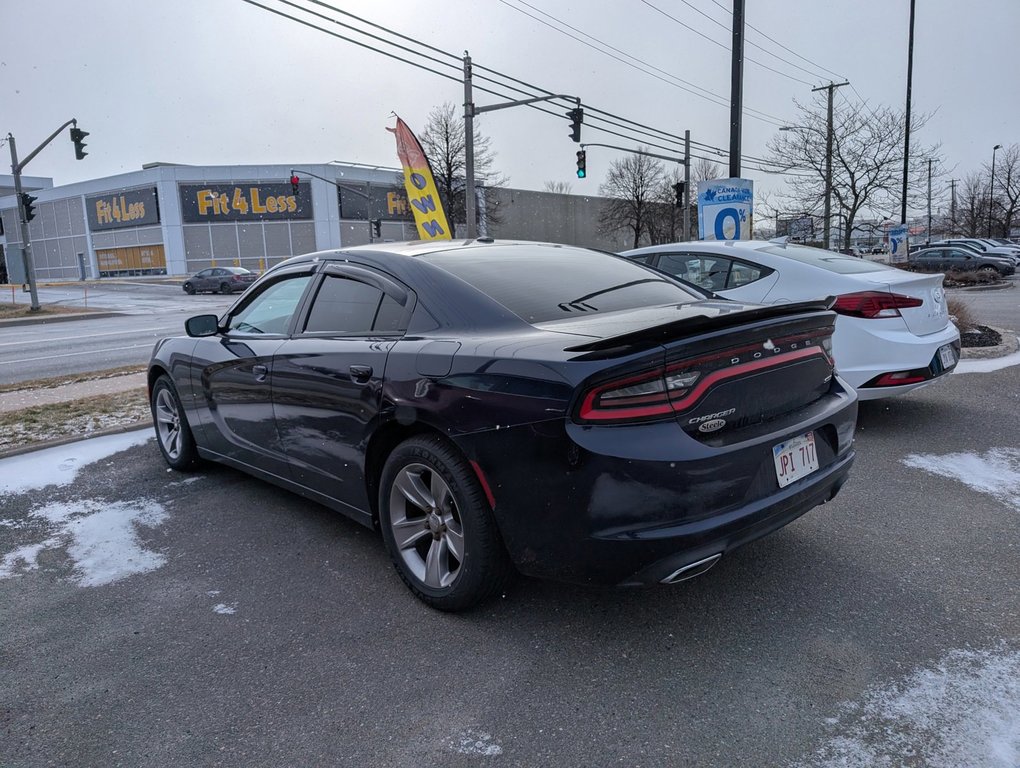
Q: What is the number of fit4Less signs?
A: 3